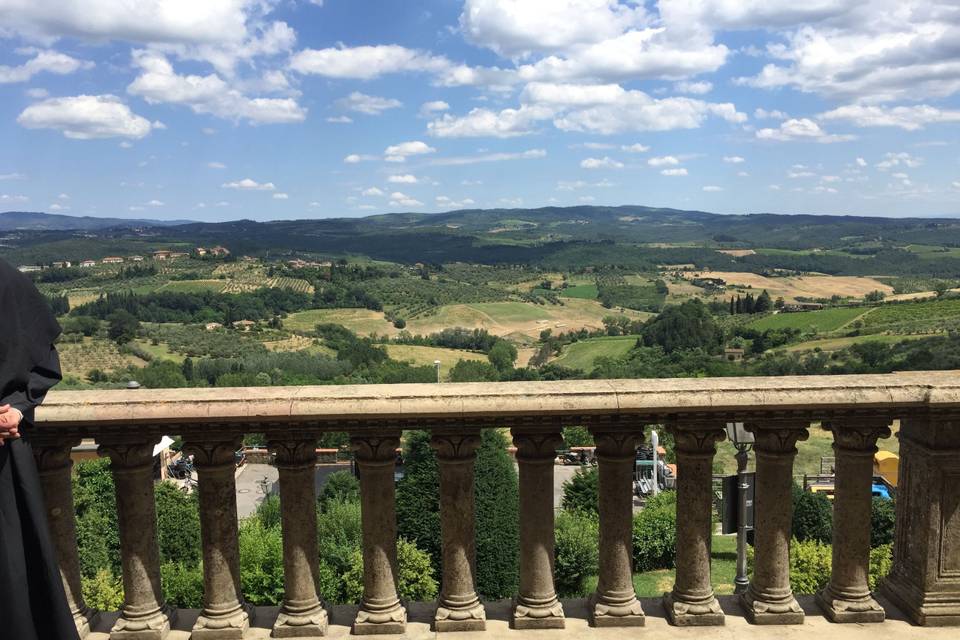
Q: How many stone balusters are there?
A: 11